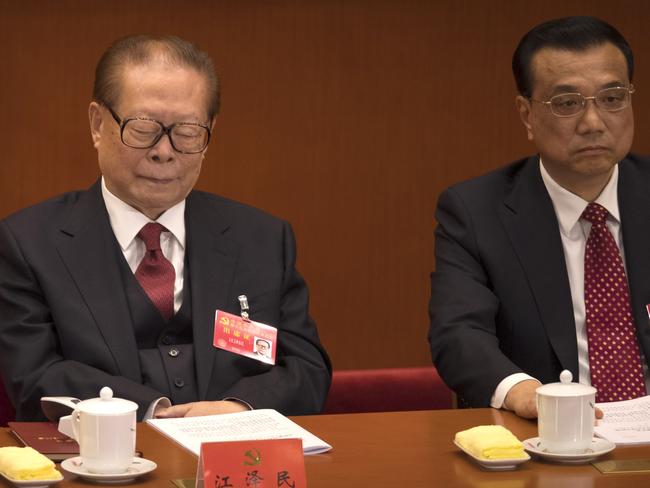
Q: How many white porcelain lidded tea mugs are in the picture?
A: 2